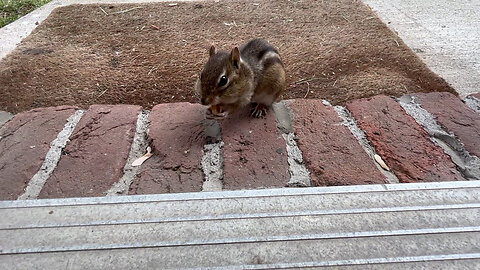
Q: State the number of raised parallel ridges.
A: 4